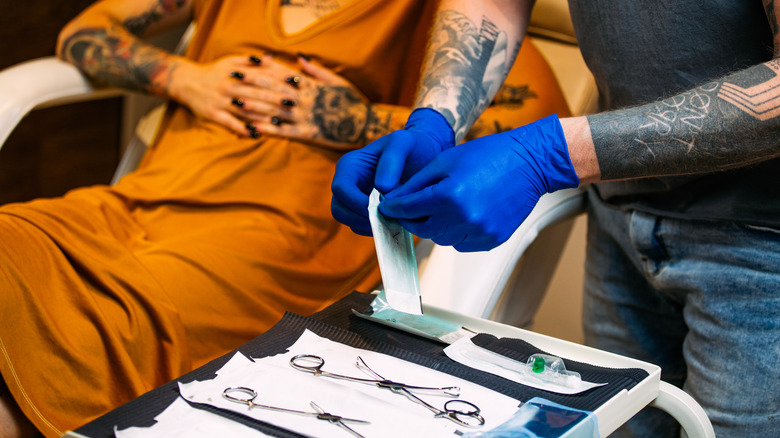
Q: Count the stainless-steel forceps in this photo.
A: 2